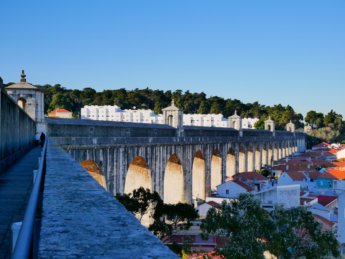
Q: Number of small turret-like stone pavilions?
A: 5